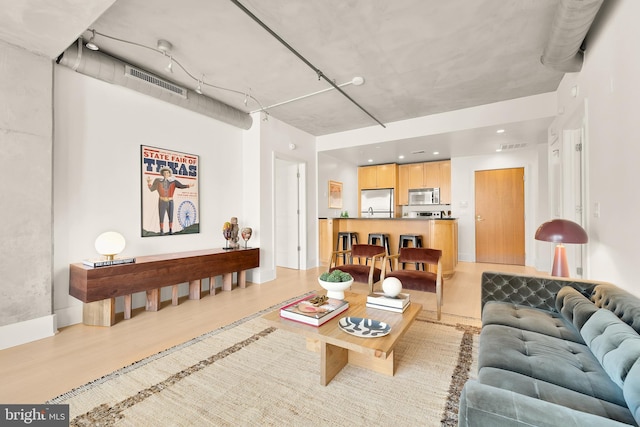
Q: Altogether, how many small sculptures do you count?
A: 3